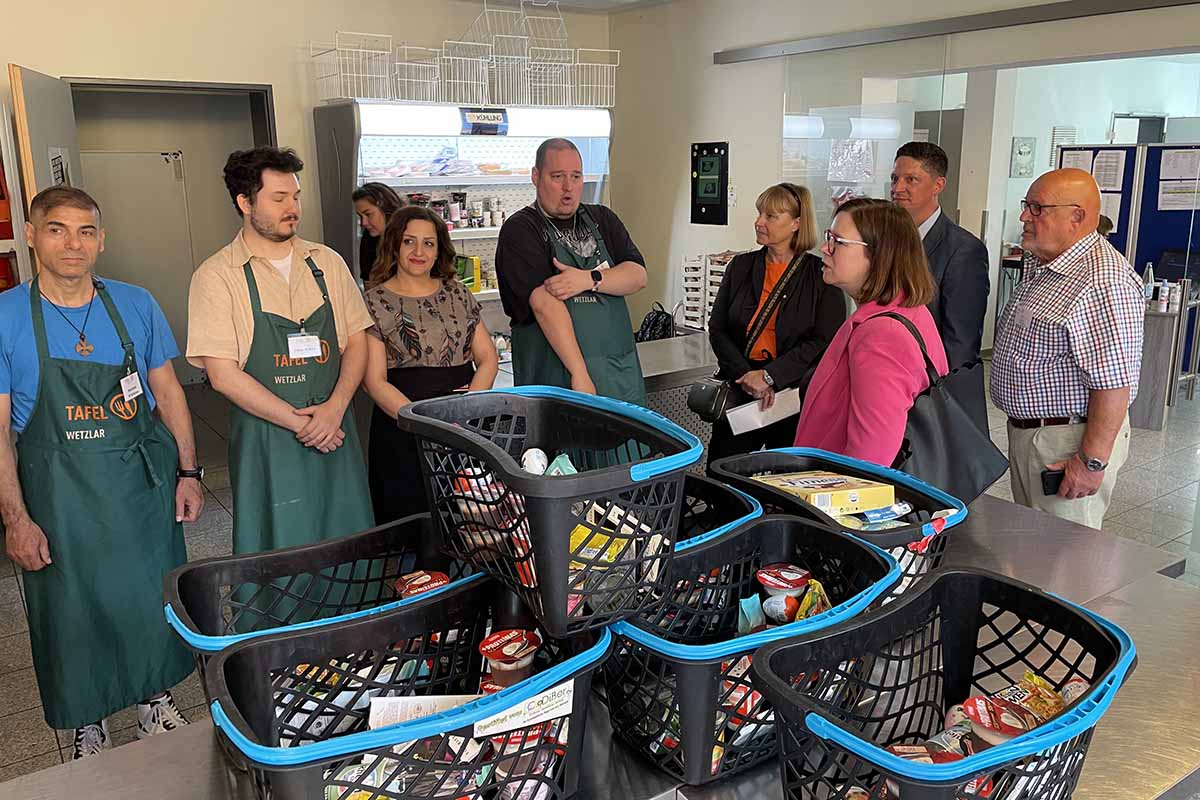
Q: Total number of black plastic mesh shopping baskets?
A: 7